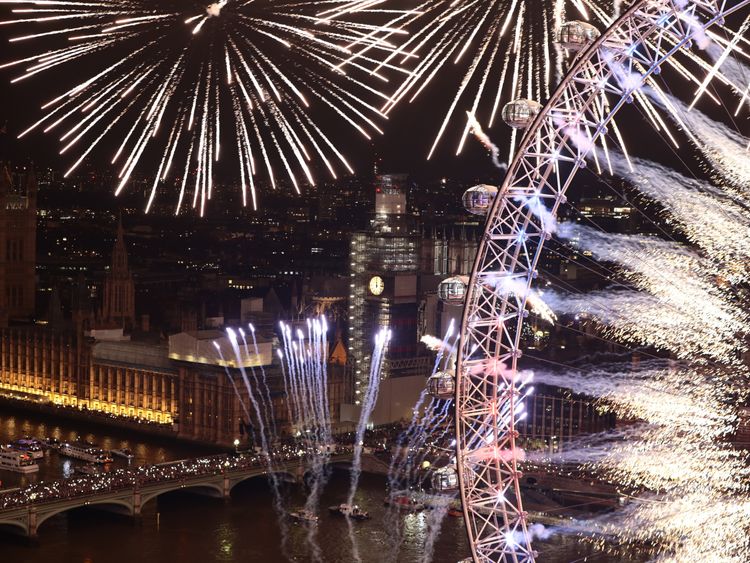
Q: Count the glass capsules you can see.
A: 6